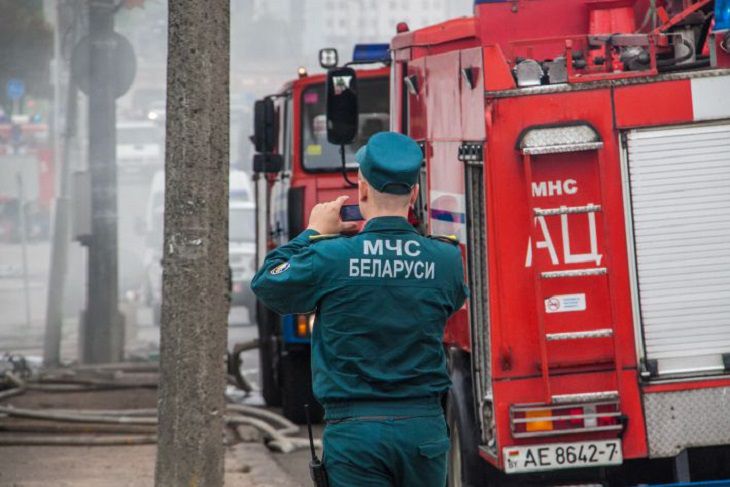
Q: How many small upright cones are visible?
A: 0